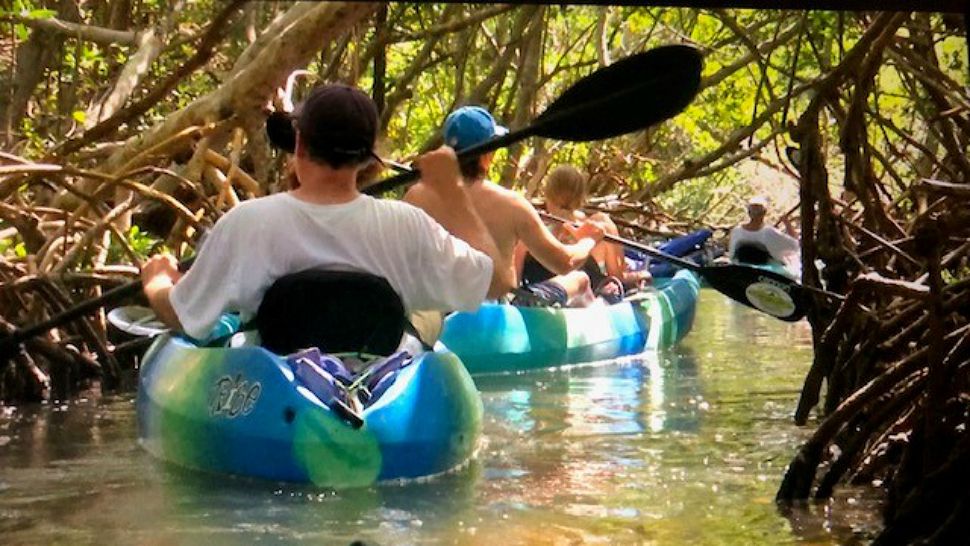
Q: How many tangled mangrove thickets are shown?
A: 2